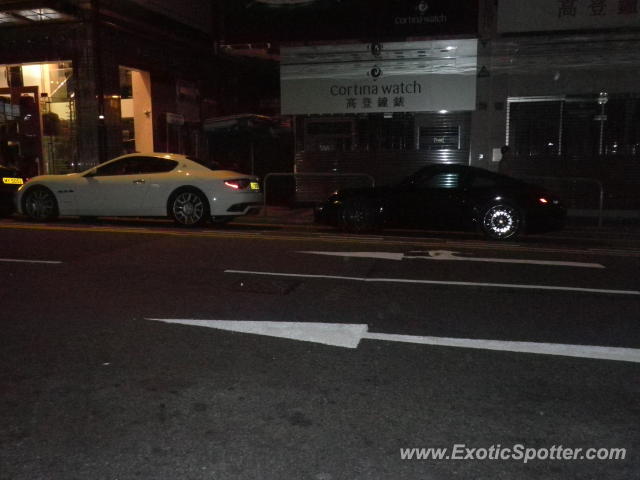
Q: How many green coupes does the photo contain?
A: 0